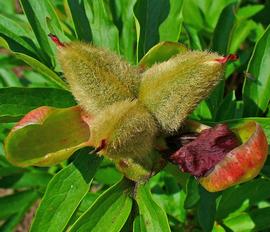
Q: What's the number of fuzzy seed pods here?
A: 3